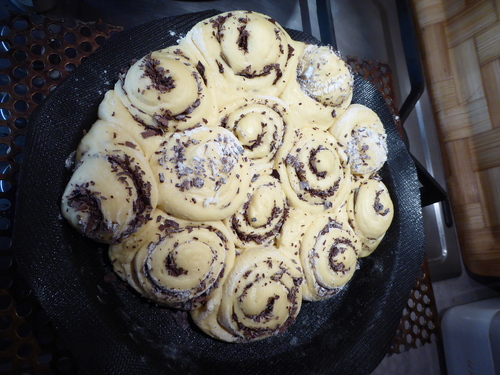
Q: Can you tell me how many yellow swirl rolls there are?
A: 13